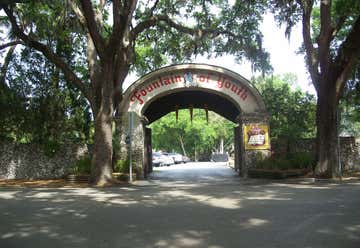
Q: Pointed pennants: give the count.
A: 3